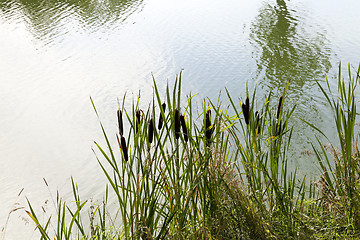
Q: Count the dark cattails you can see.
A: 12